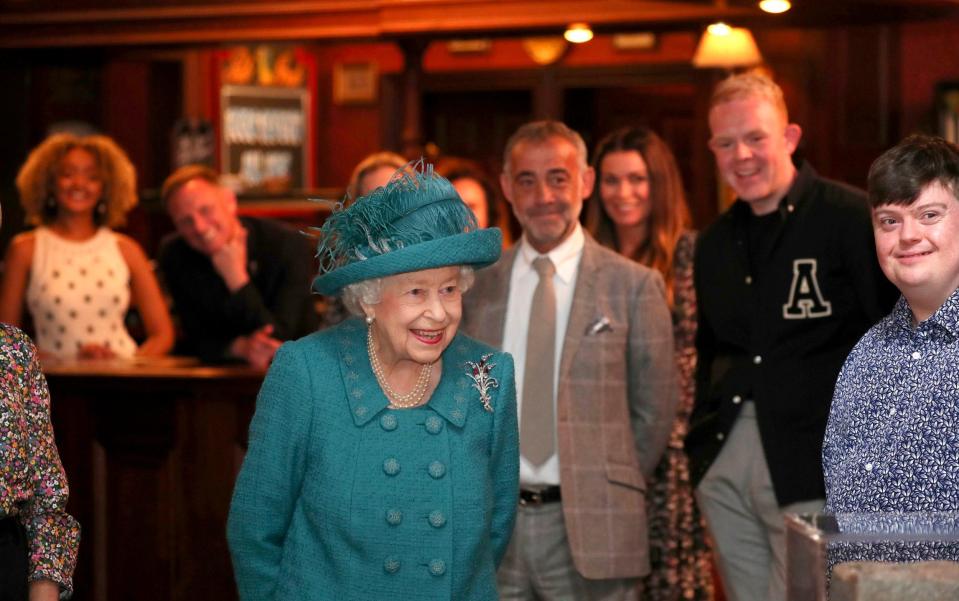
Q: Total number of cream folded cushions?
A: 0